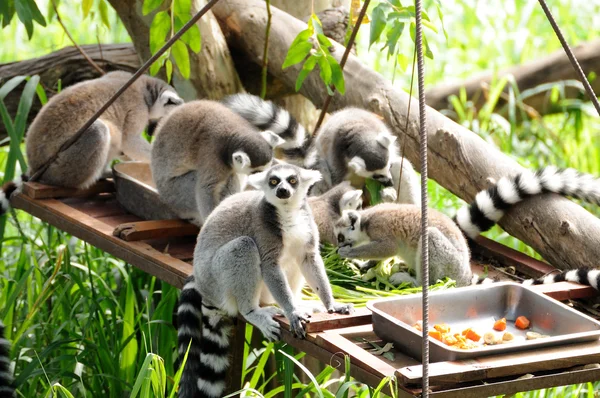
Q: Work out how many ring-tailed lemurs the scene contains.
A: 6